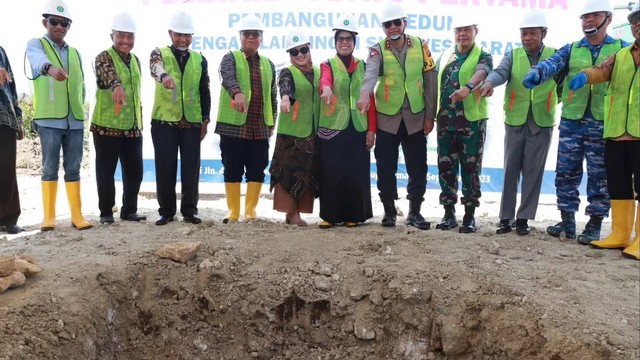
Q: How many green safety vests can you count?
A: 11